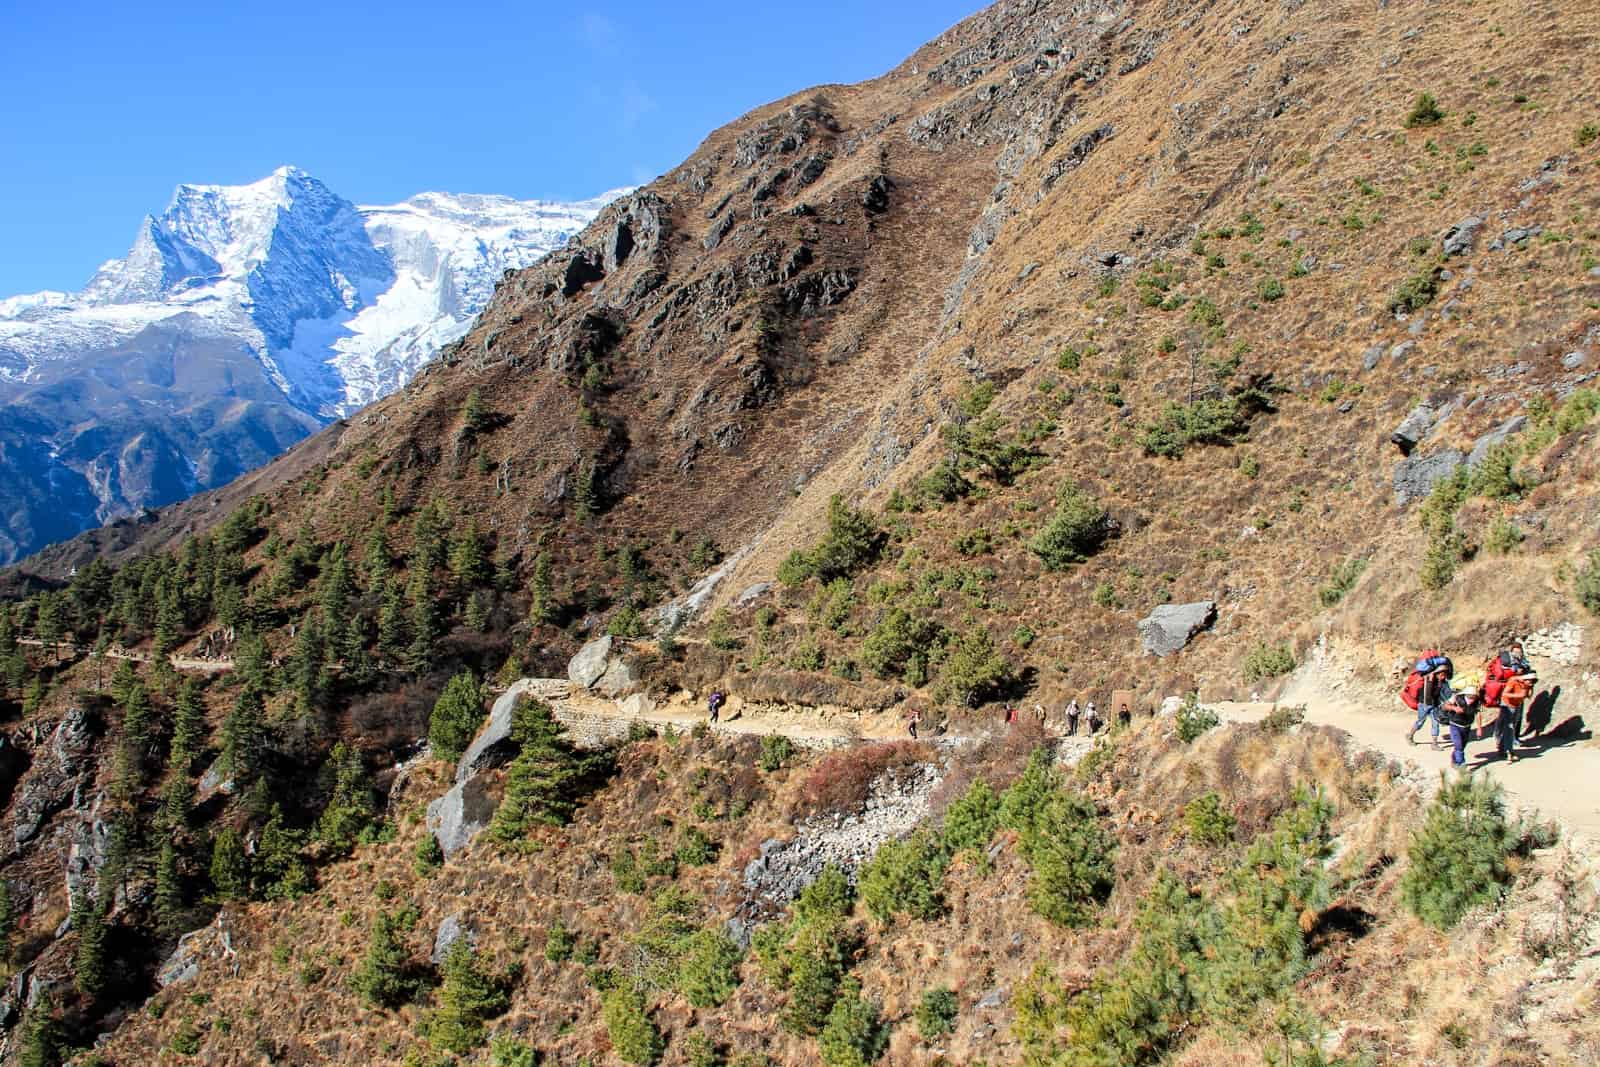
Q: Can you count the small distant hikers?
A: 7